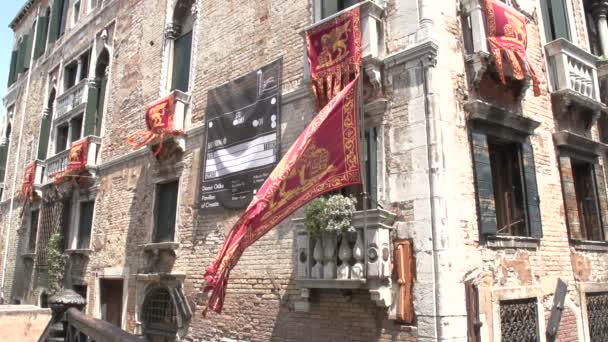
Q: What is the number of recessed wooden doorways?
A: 1